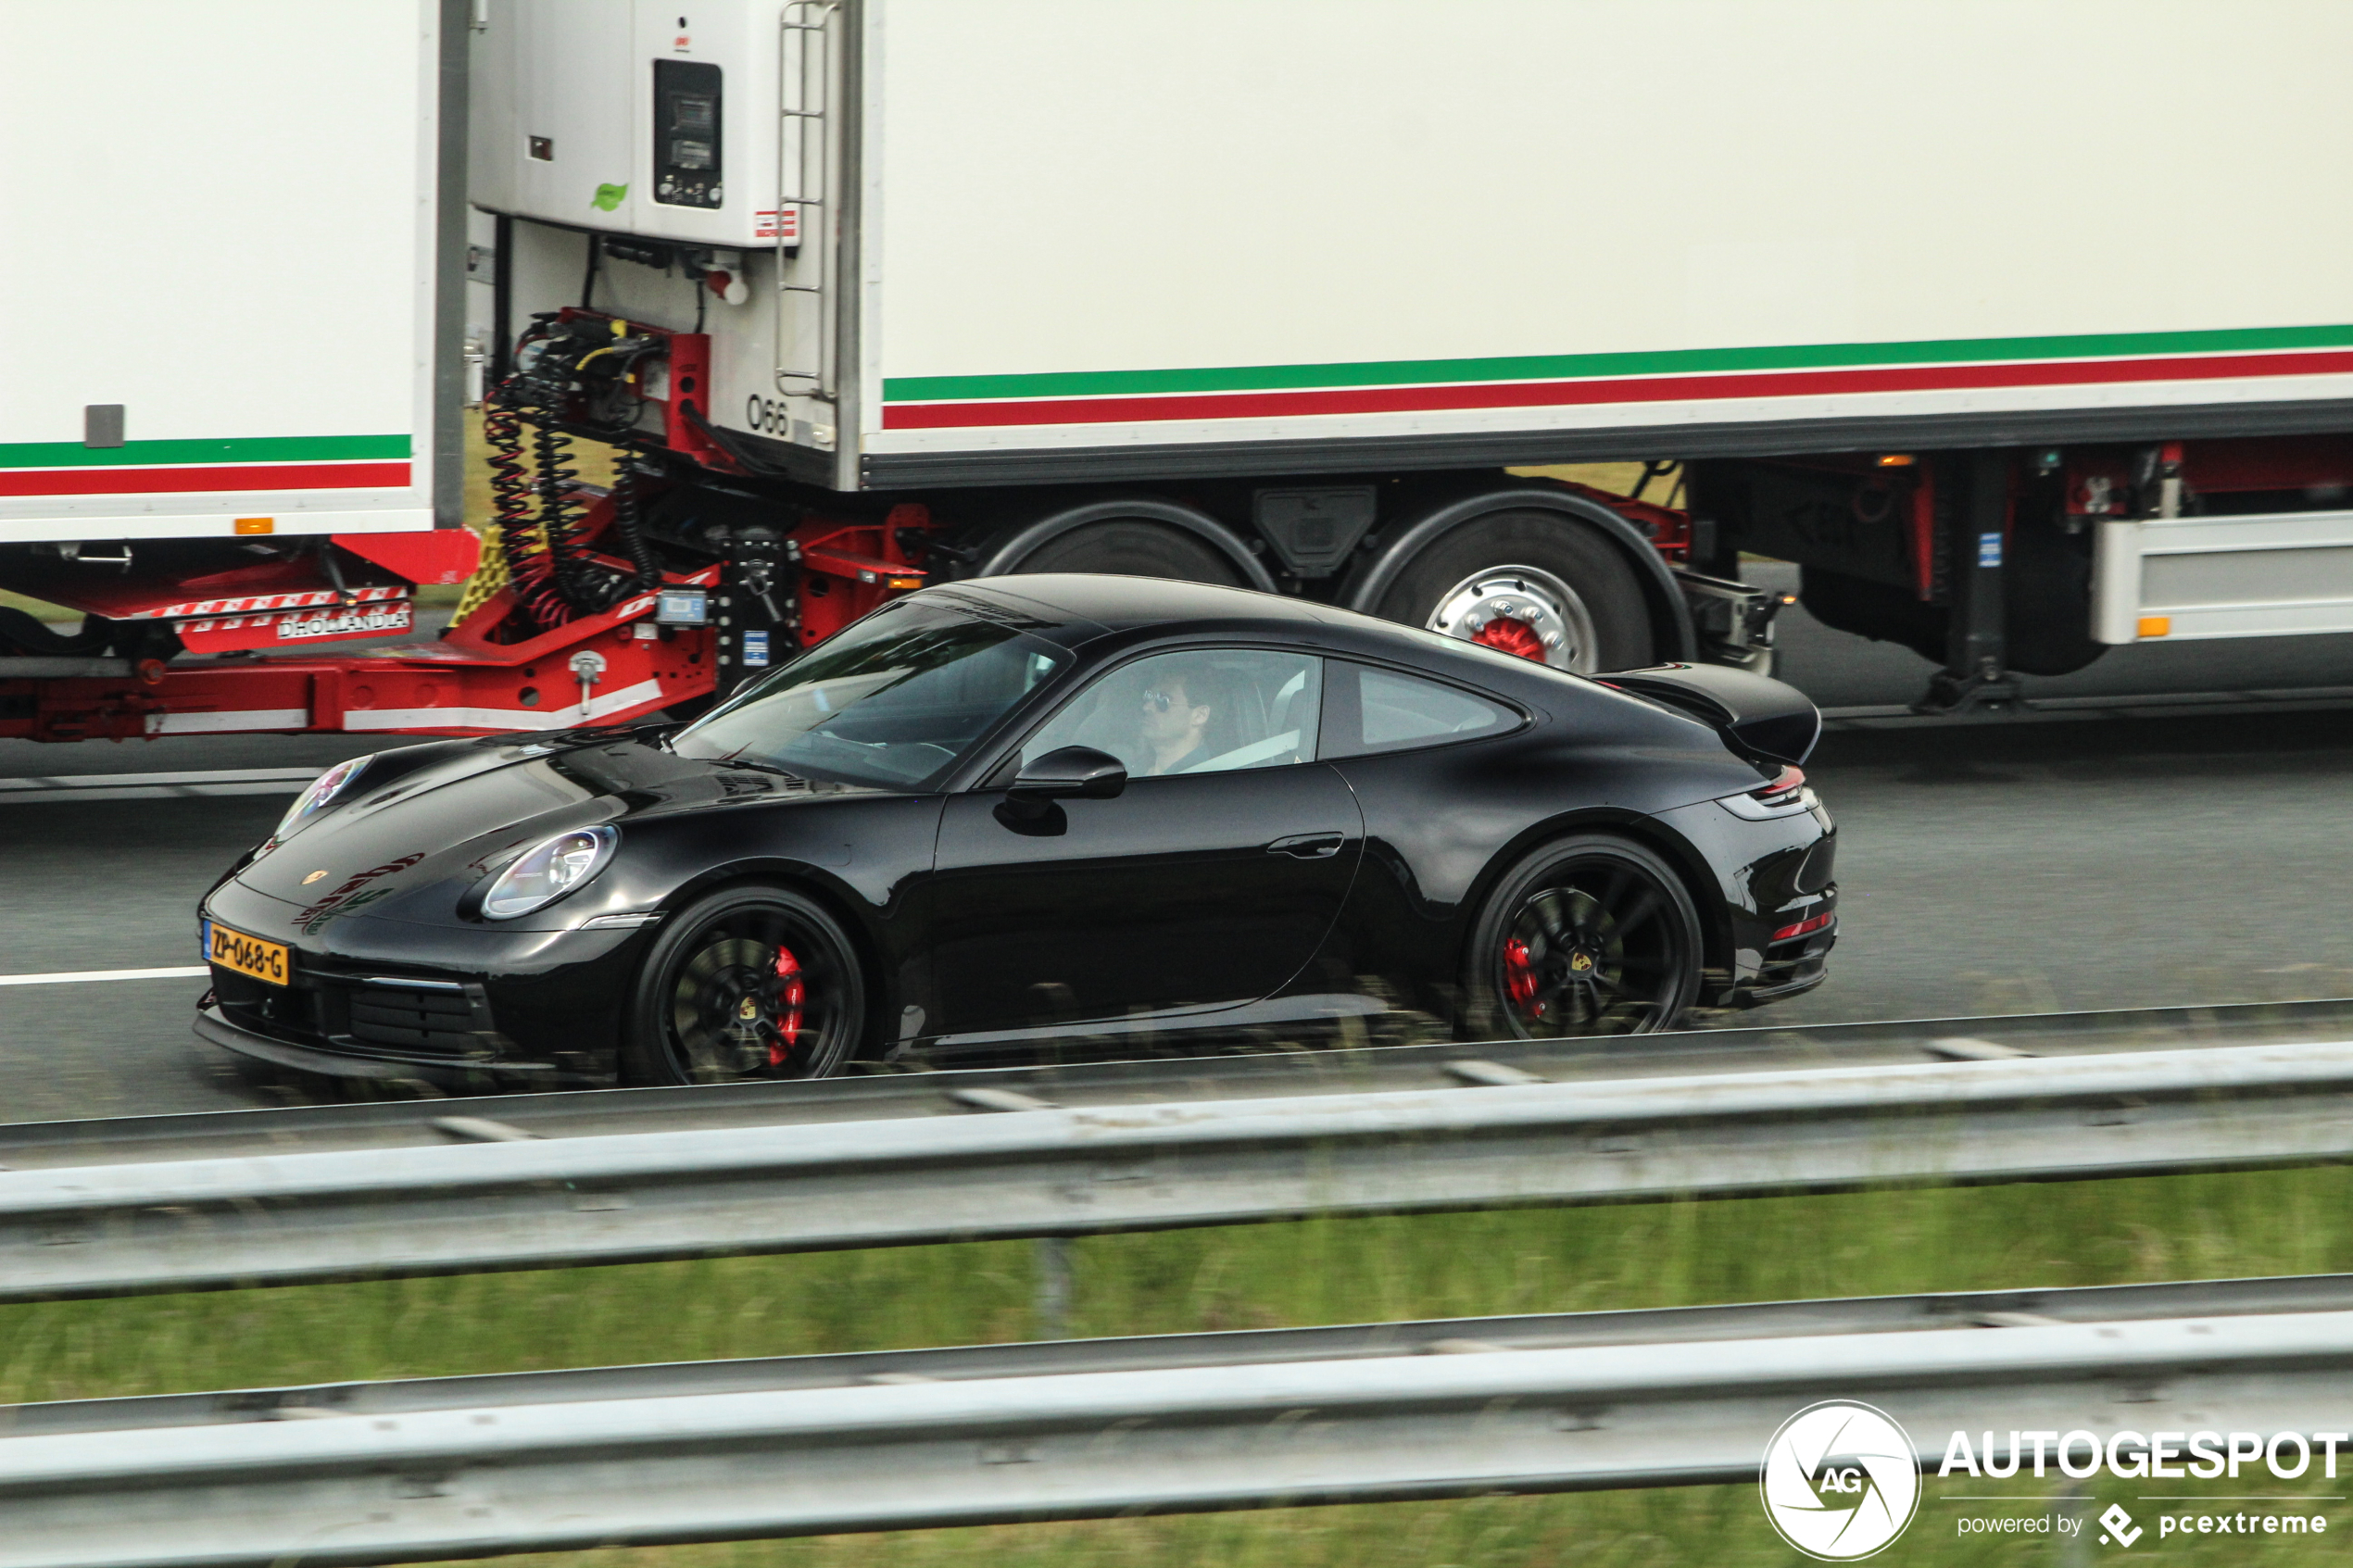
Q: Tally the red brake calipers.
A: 2